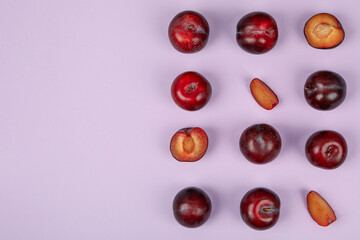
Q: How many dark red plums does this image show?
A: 8